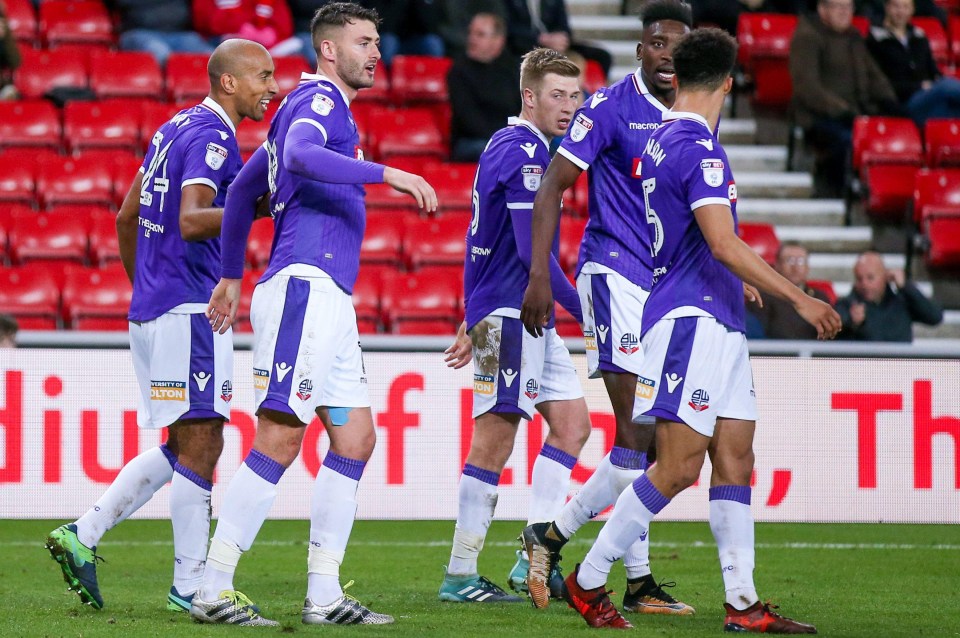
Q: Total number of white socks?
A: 10